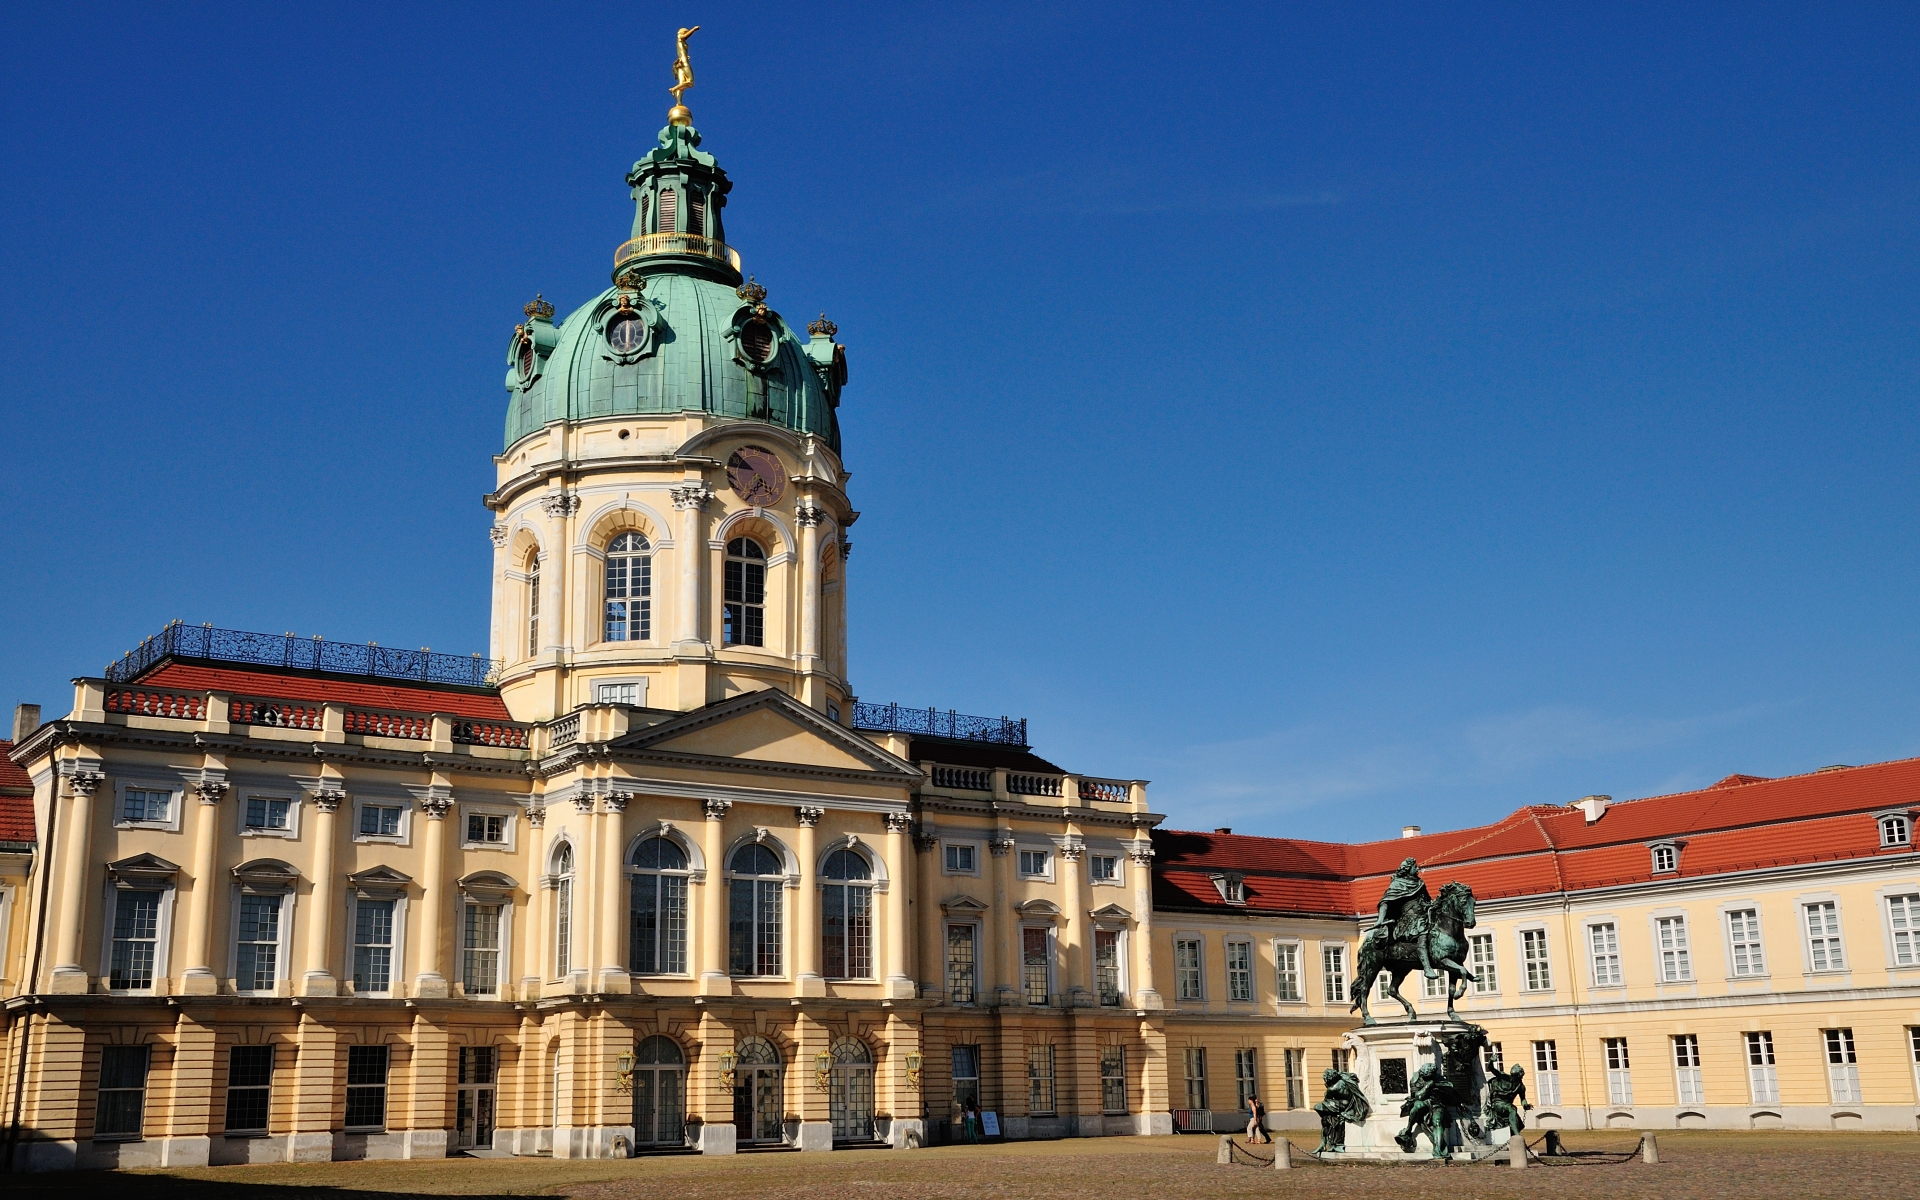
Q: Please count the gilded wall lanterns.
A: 4